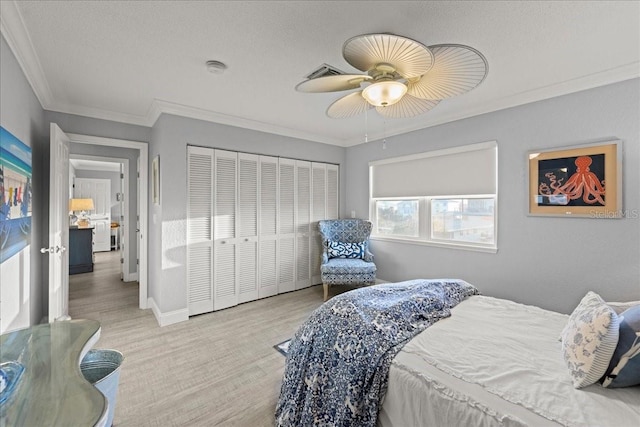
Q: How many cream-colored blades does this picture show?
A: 5